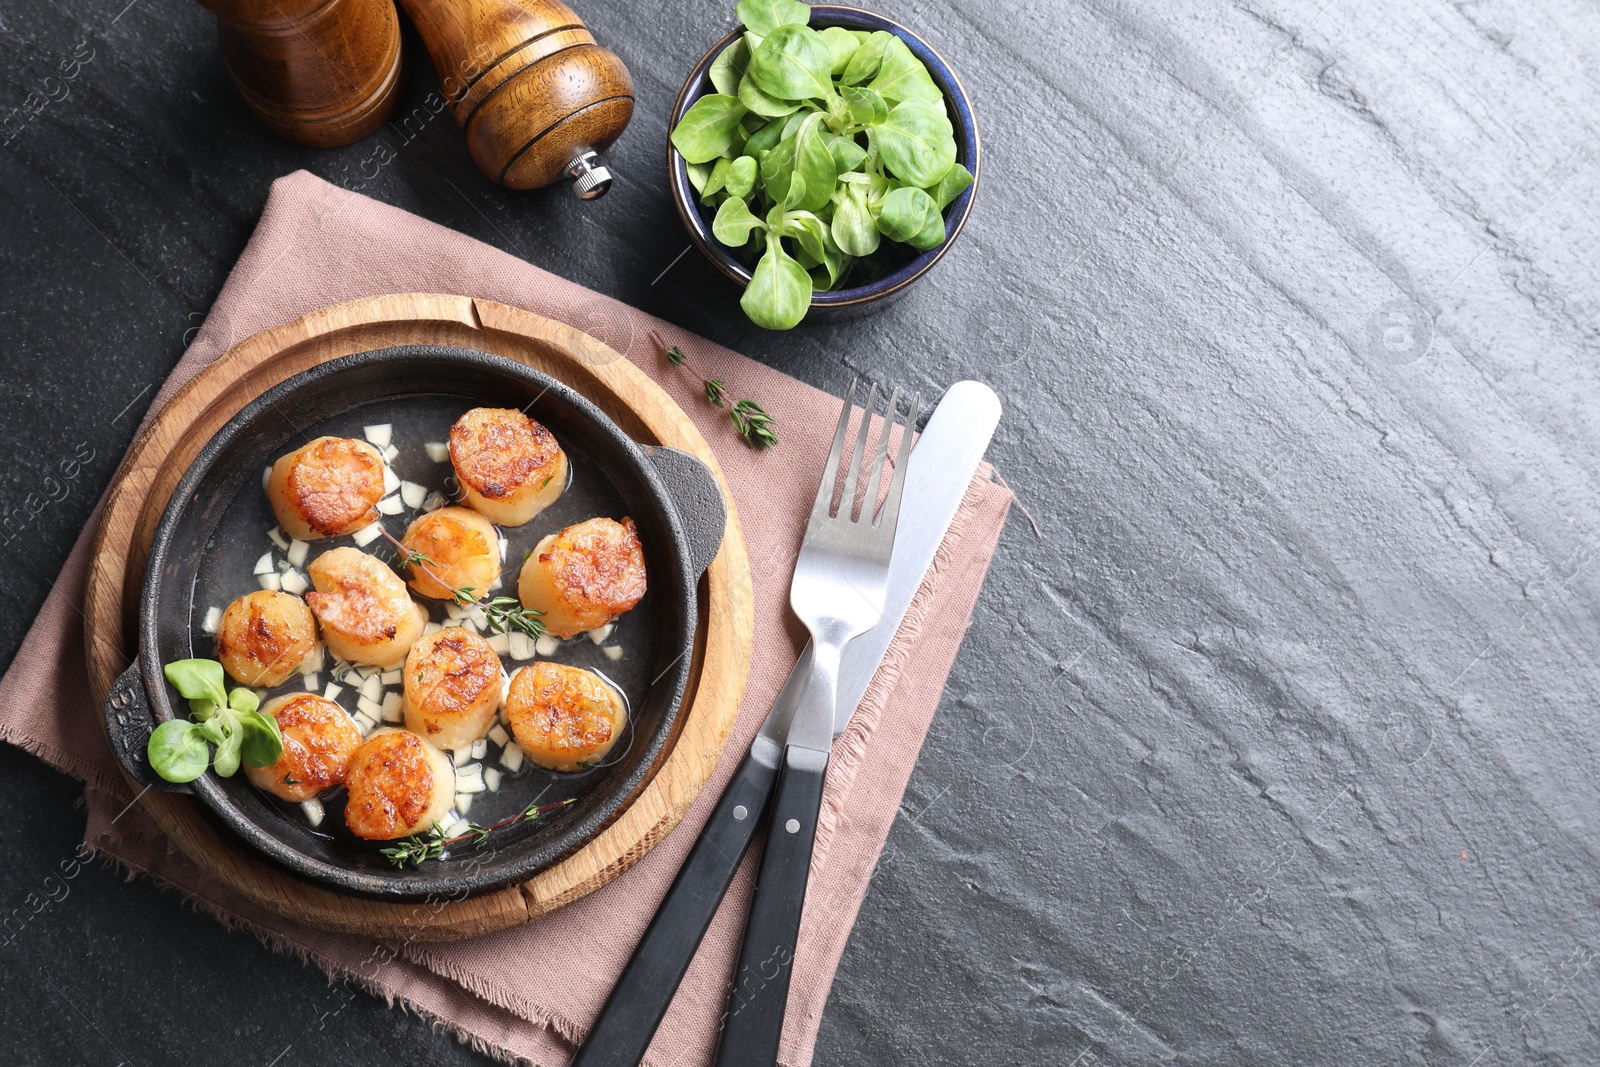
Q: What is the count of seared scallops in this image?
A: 10